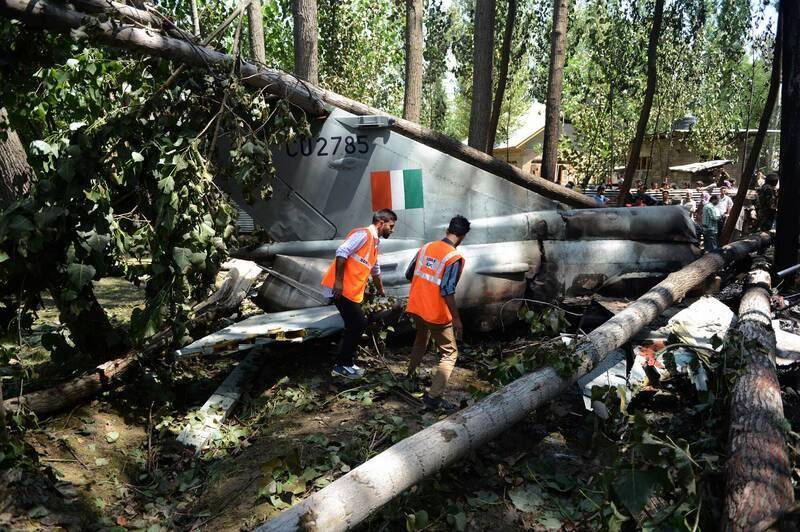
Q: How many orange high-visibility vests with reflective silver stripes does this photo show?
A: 2